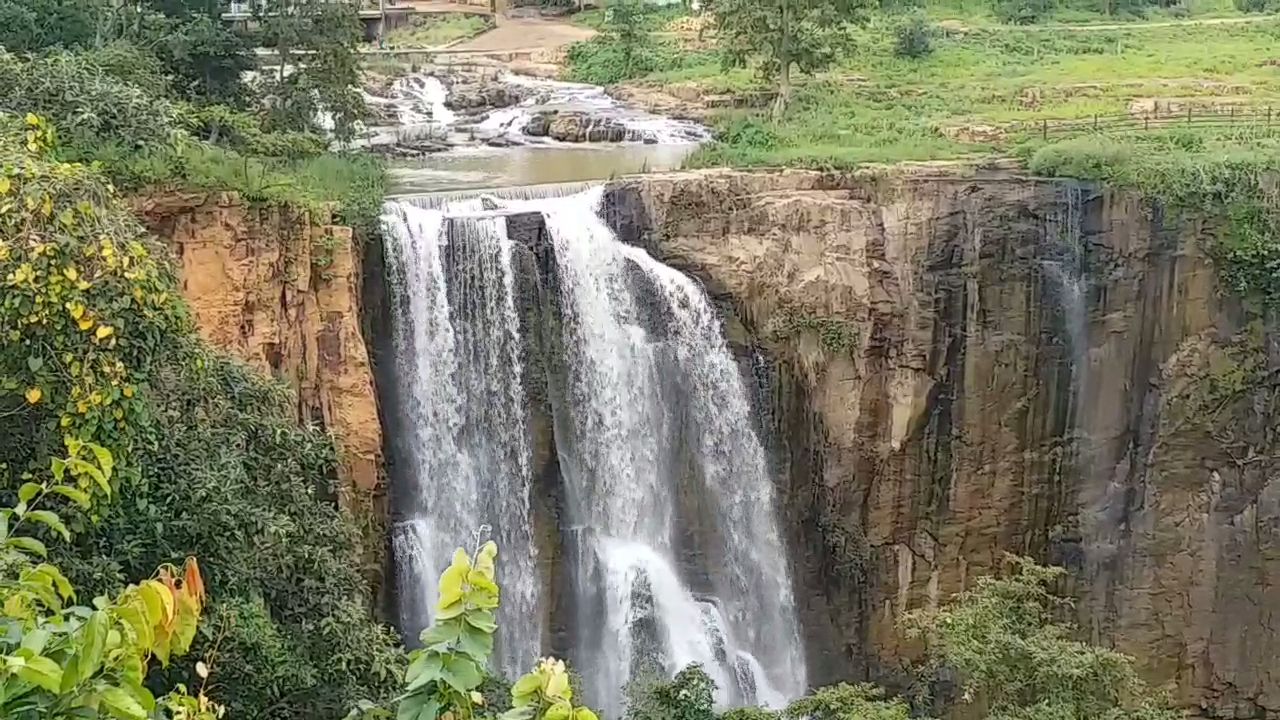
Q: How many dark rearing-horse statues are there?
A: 0